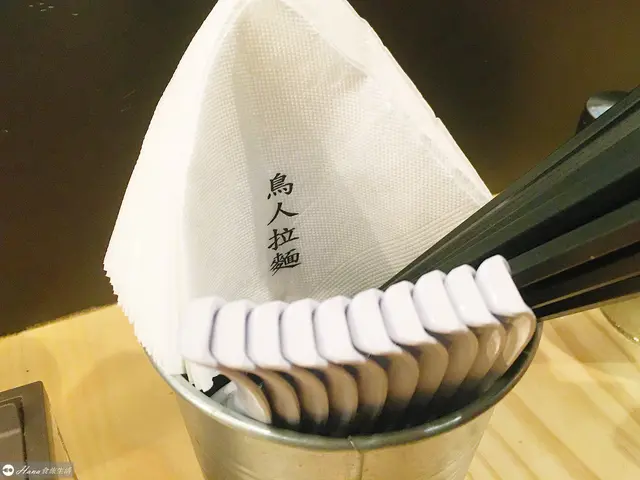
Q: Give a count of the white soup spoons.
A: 10